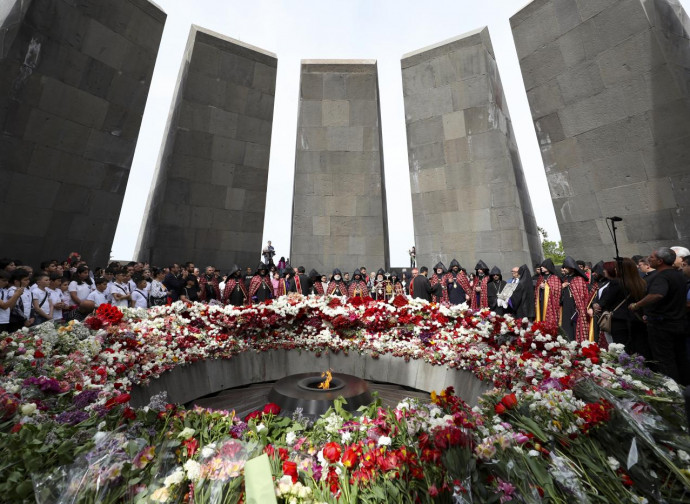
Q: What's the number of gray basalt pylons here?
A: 5